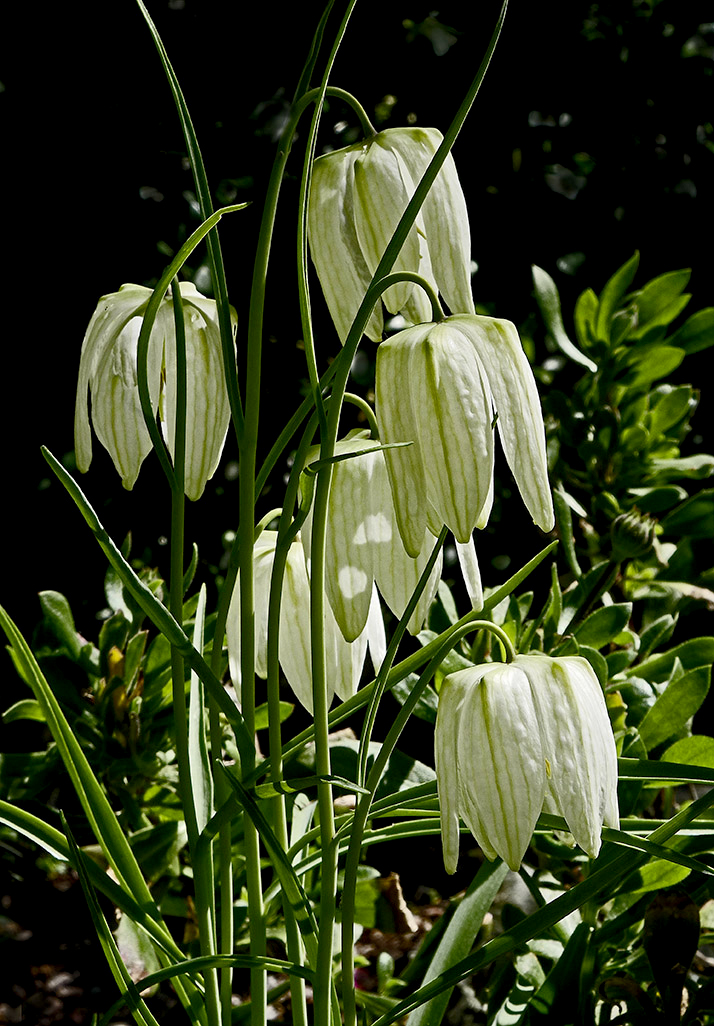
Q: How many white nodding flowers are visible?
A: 6